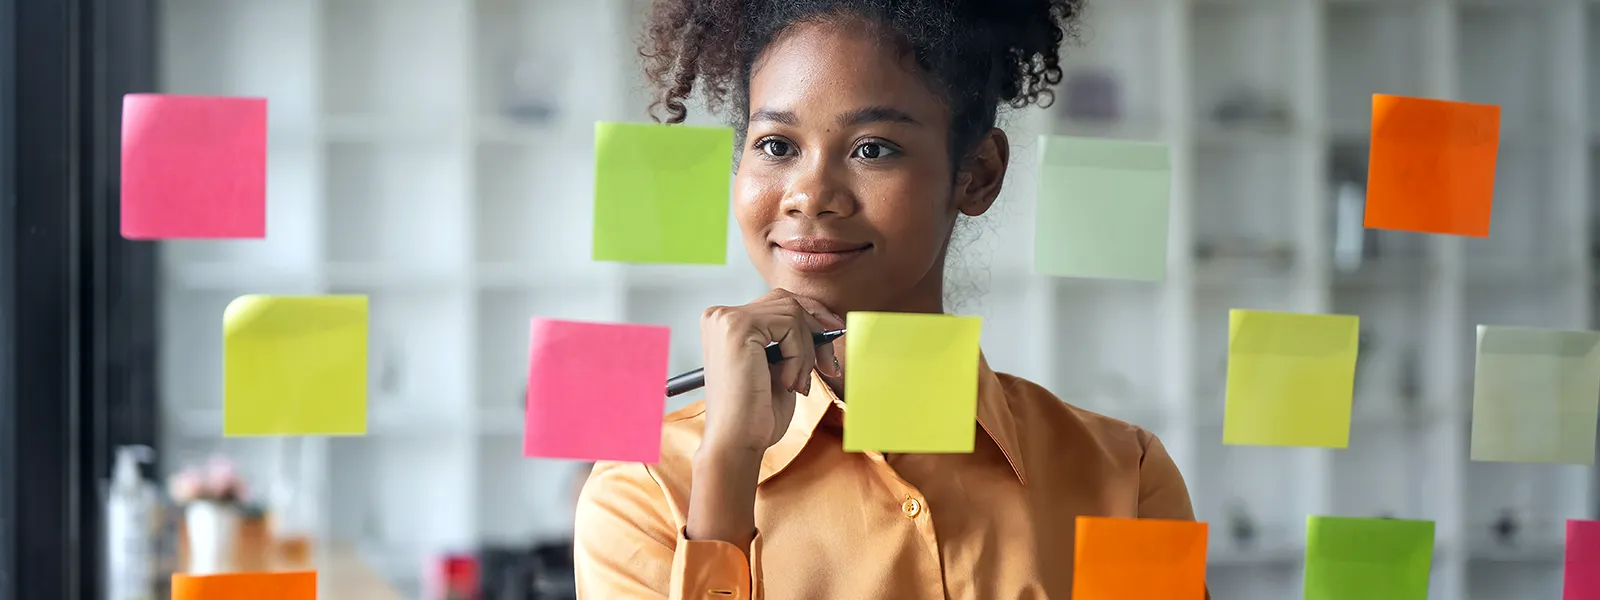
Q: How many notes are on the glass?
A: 13